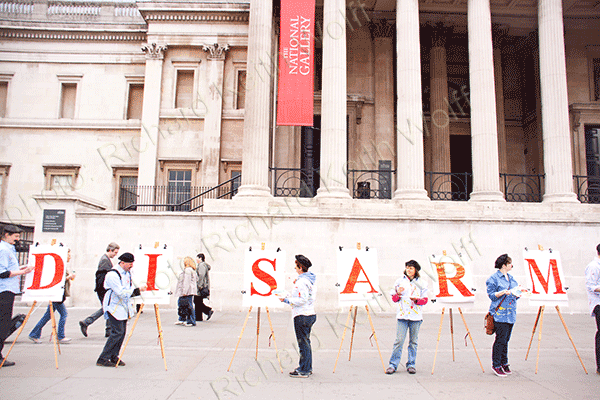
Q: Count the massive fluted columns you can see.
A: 5